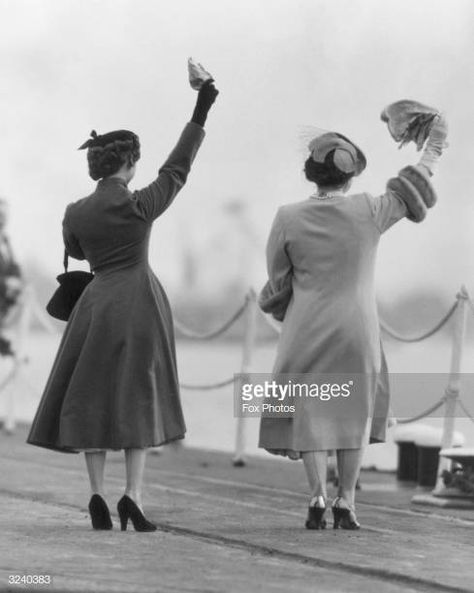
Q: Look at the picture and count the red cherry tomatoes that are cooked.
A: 0